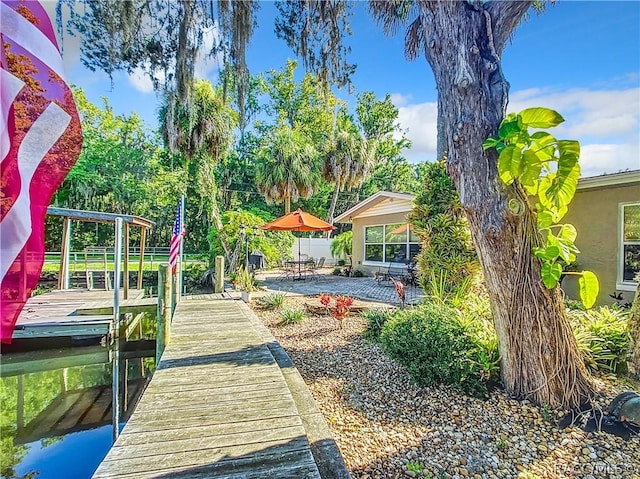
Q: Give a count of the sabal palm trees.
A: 3